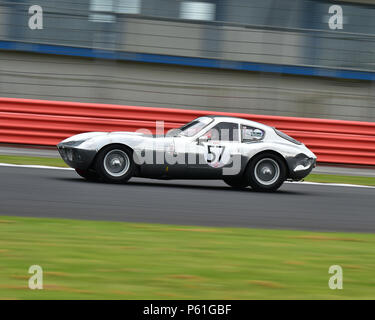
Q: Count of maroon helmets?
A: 0